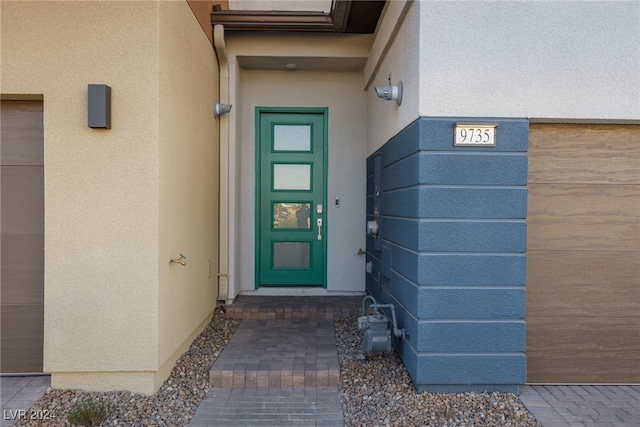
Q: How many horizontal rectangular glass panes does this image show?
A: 4